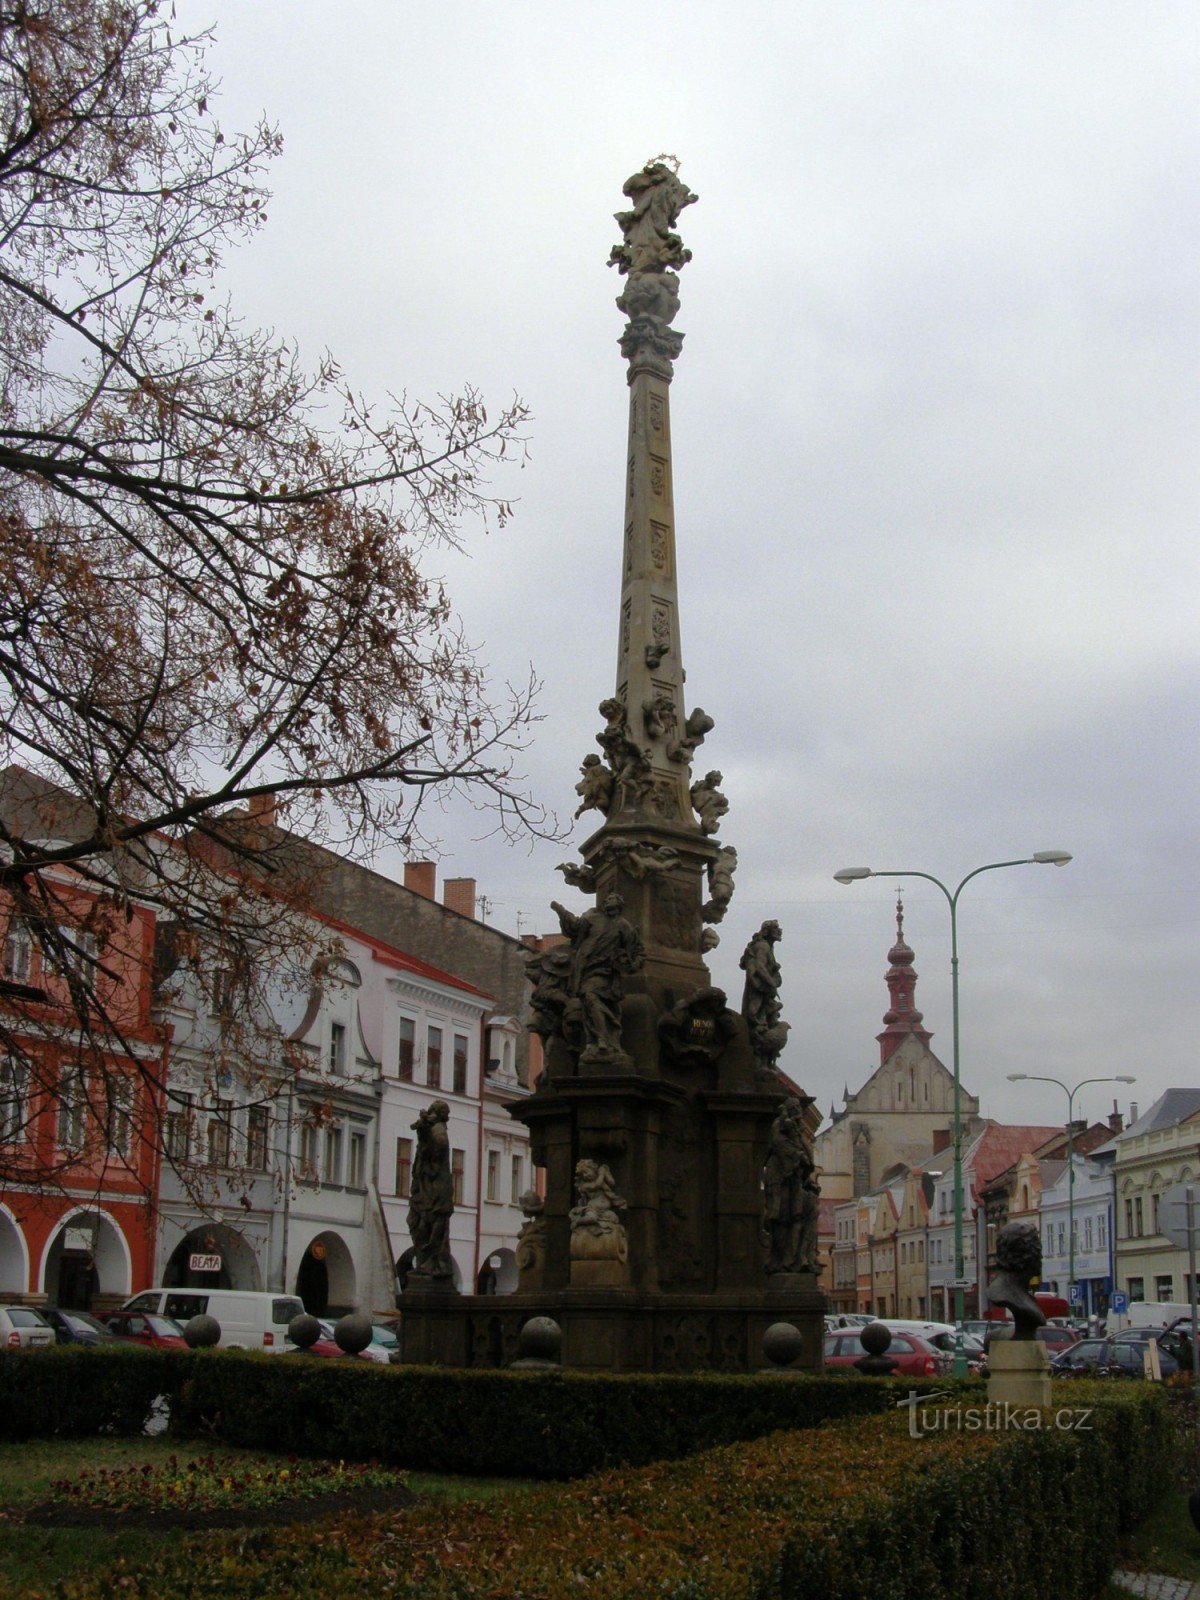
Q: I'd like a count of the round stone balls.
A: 6